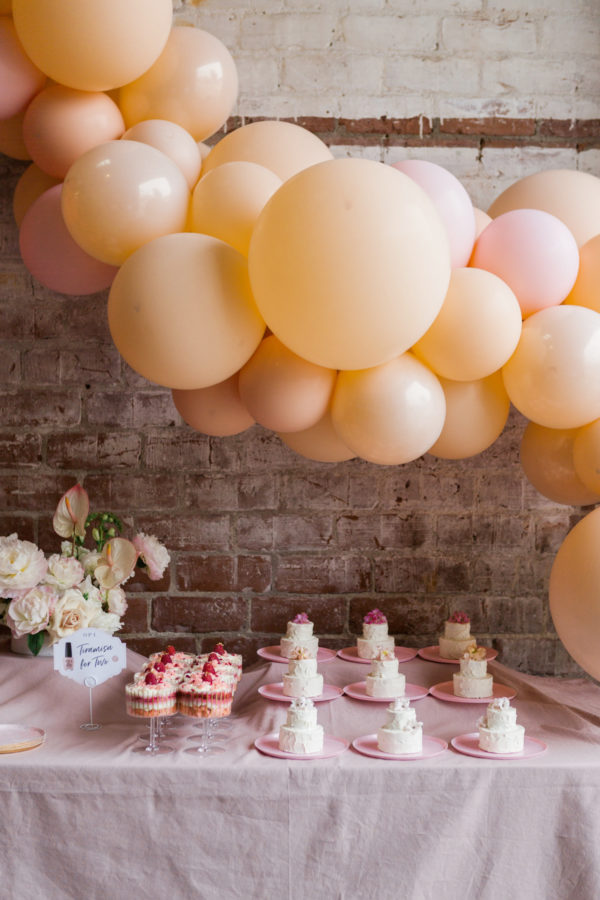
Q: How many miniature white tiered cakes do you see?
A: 9